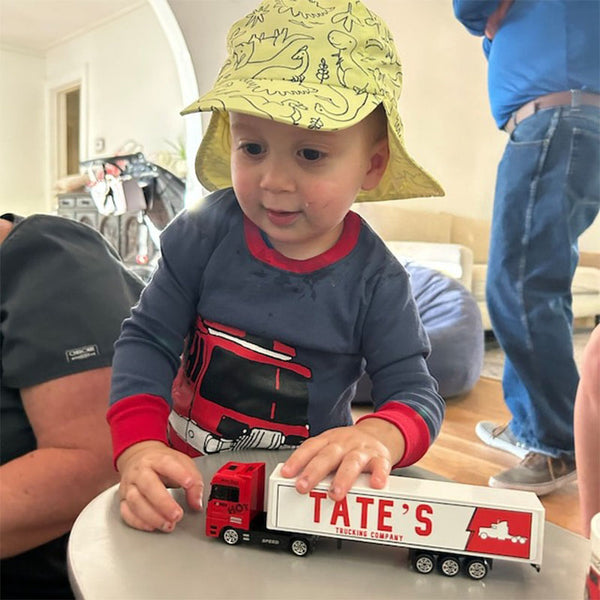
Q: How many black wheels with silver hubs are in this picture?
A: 5